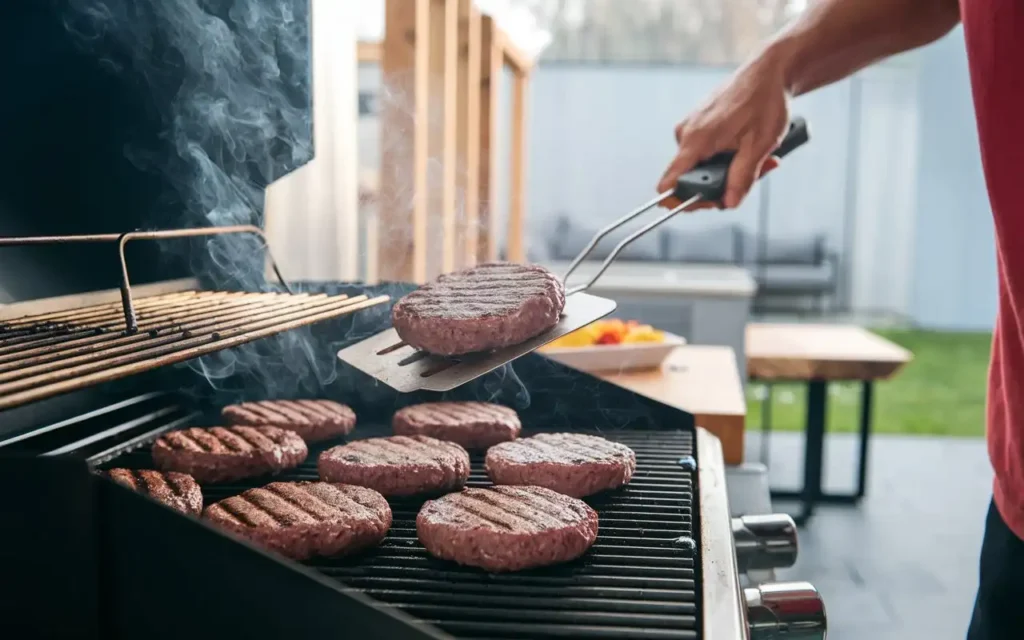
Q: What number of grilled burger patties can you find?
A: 9